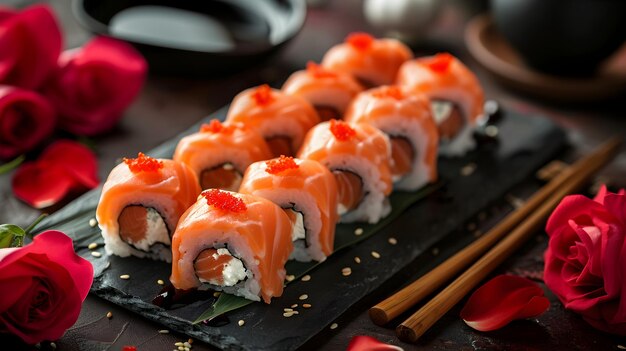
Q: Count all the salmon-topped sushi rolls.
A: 10